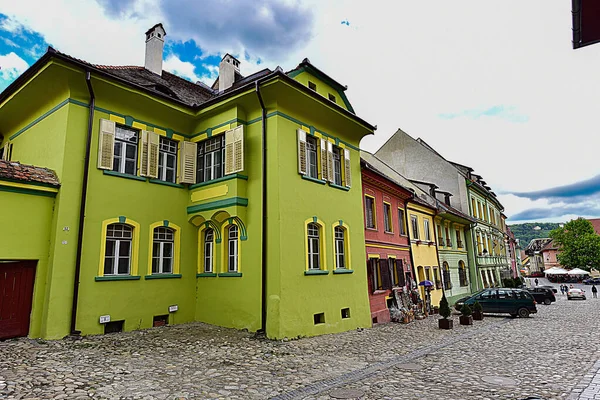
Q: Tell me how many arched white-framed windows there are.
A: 6